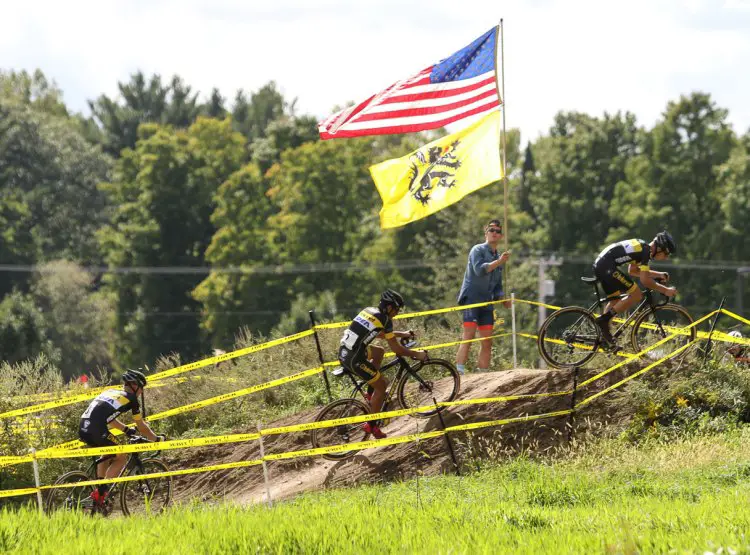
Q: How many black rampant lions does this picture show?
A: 1